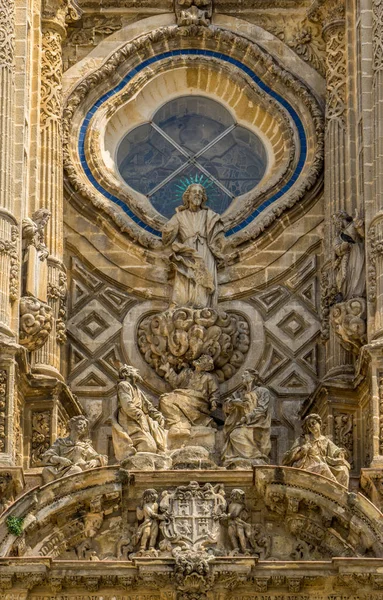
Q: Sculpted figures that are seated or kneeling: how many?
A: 5